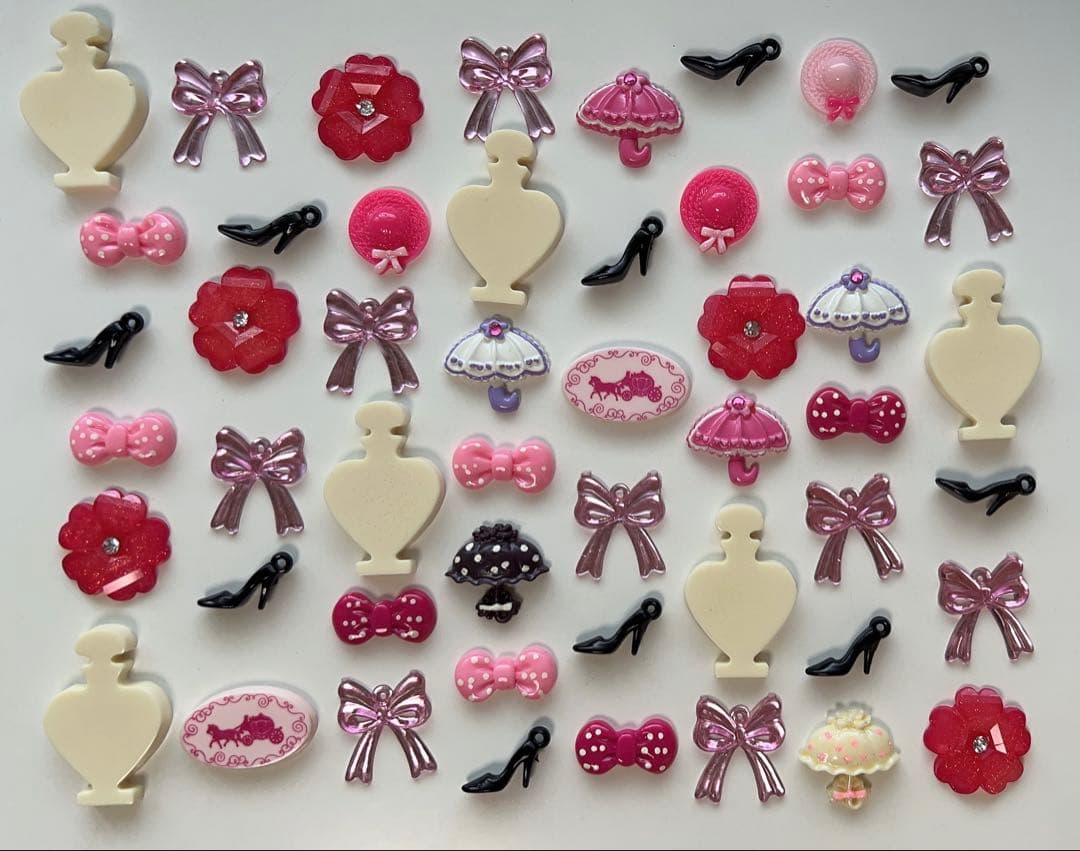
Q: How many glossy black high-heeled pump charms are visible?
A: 10